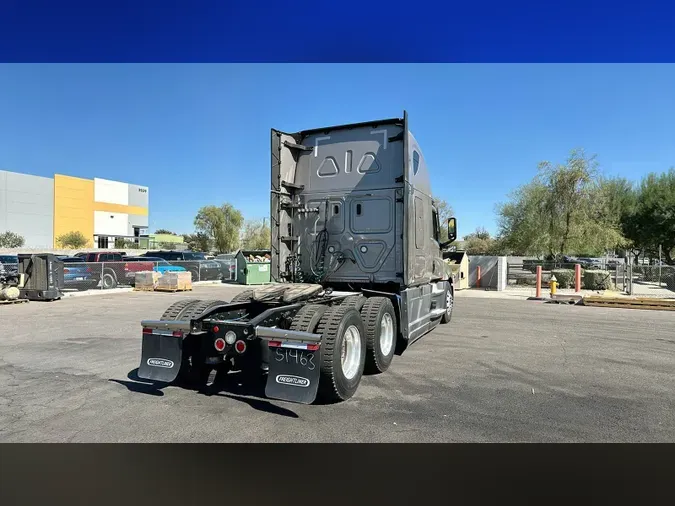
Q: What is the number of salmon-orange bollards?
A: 3